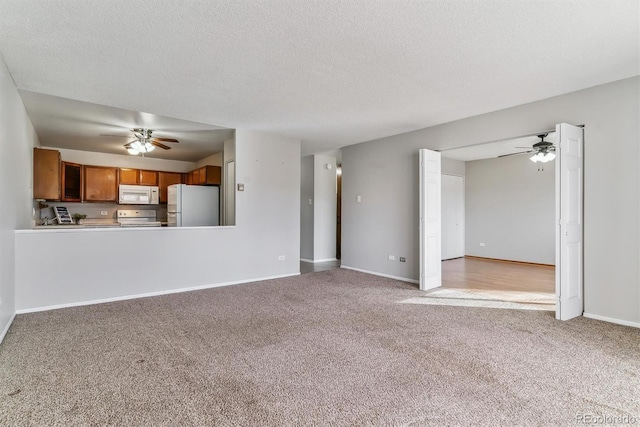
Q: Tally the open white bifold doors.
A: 2